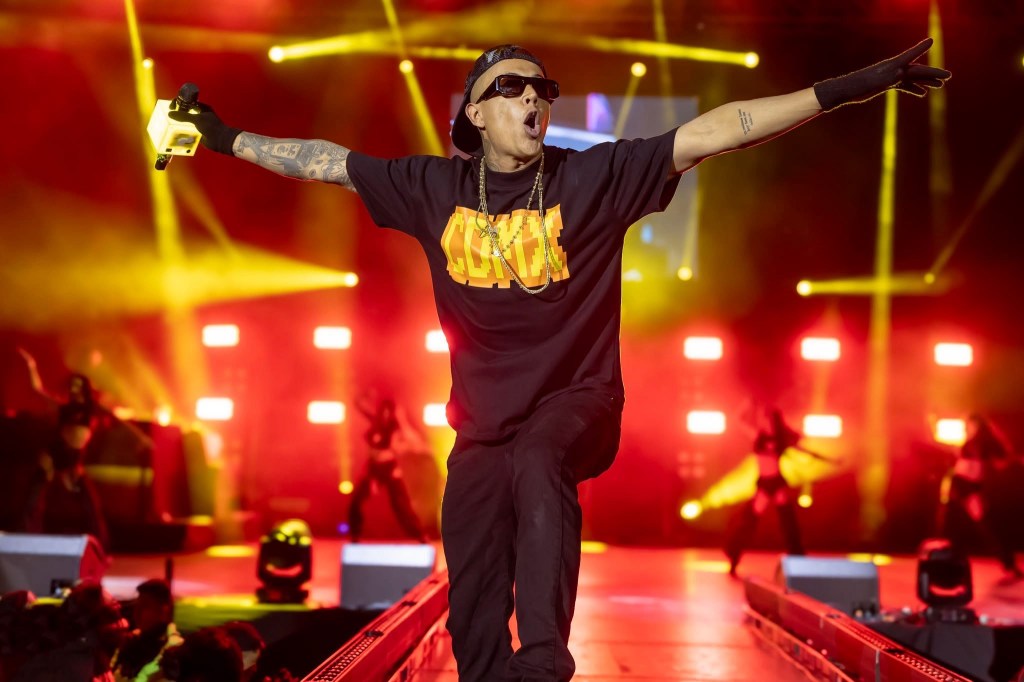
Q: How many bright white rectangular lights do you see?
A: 12